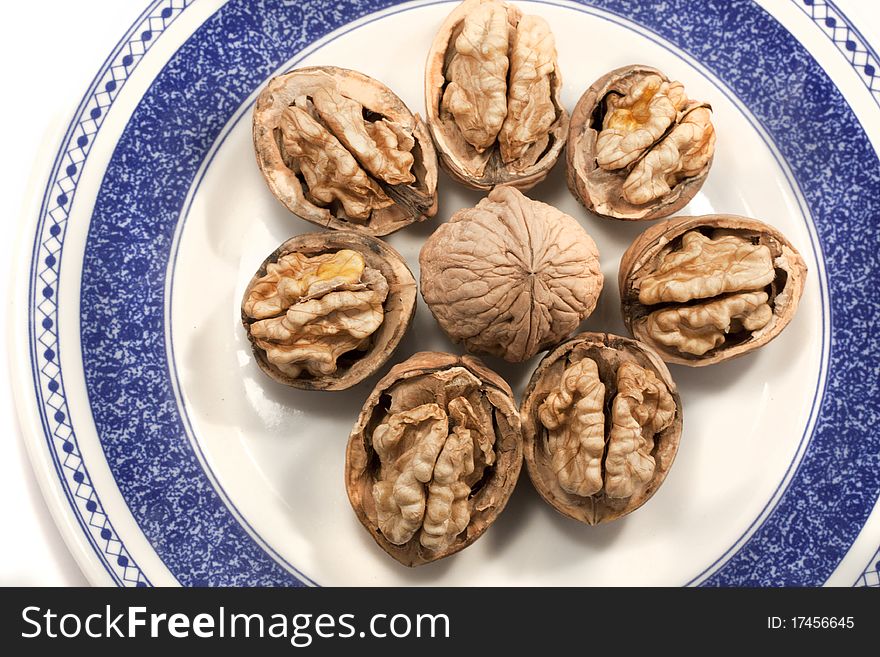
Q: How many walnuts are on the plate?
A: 8